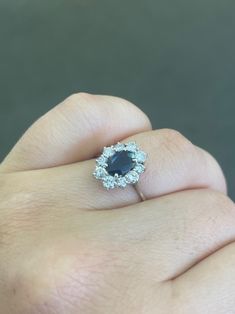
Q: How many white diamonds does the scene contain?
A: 10